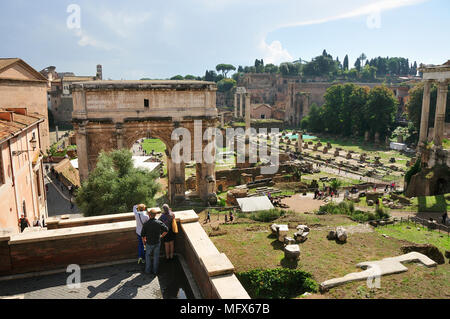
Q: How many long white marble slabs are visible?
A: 1